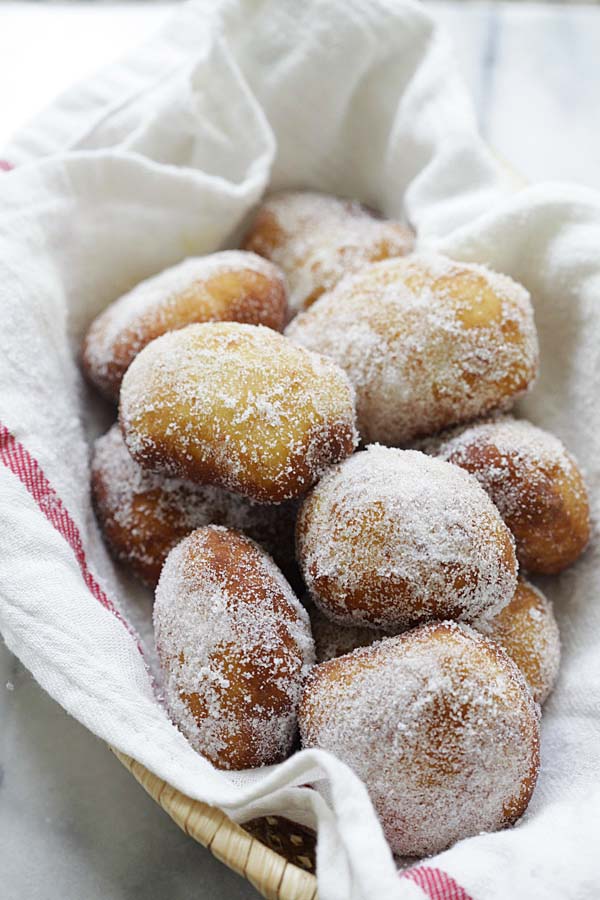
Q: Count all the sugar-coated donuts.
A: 10